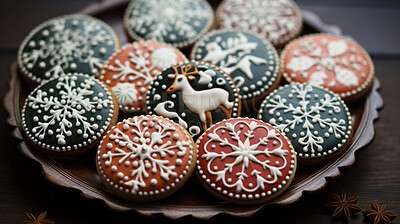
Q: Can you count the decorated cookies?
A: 11